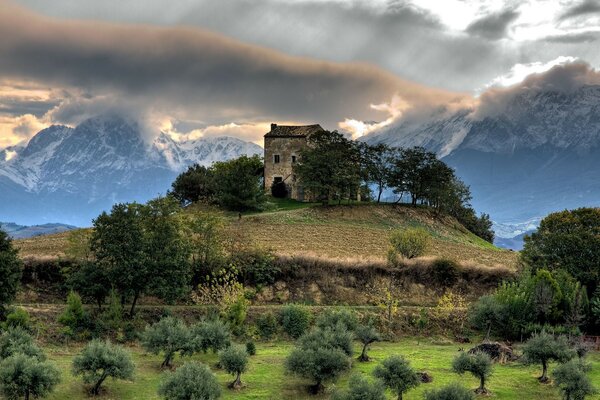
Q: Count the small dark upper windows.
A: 2